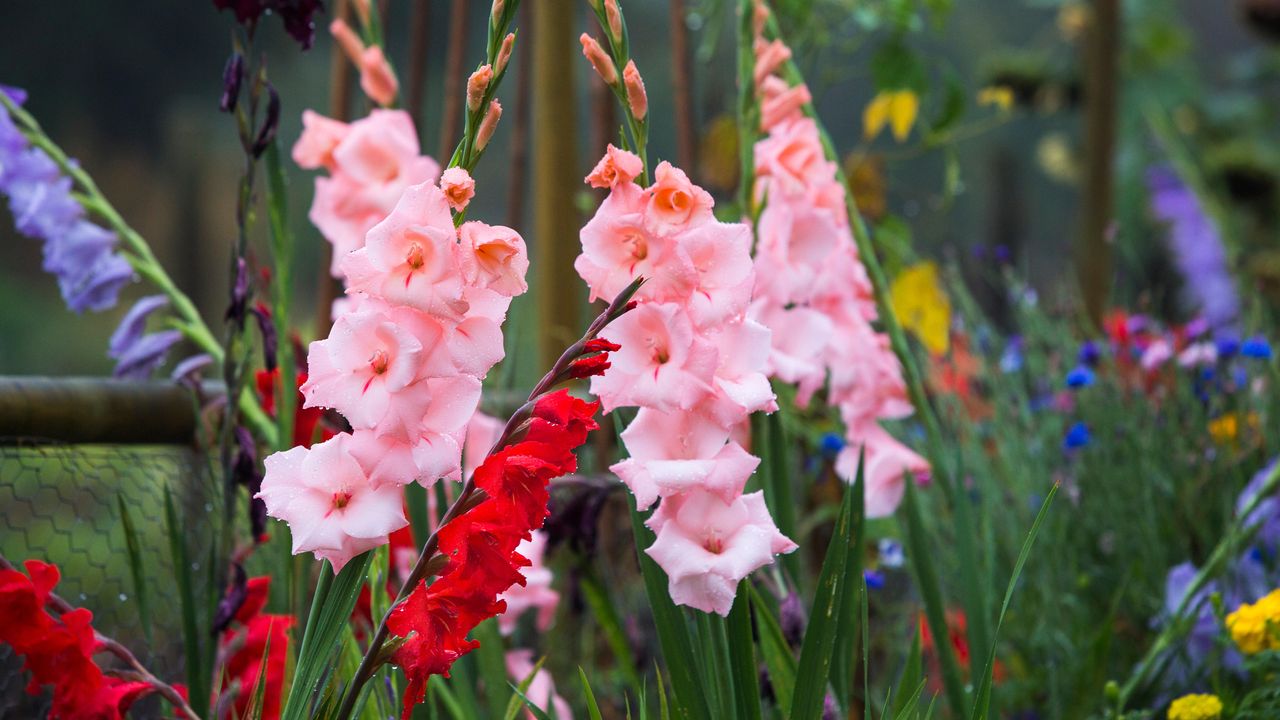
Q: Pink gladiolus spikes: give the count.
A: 4